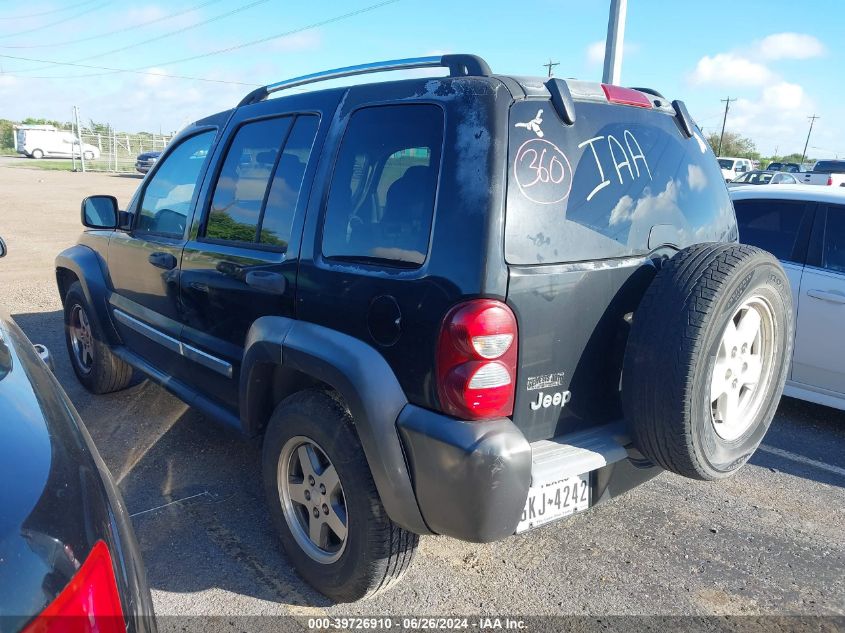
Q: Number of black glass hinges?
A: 2